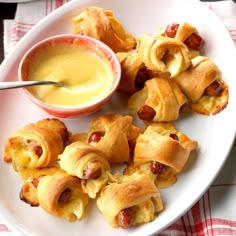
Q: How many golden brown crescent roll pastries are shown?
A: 12